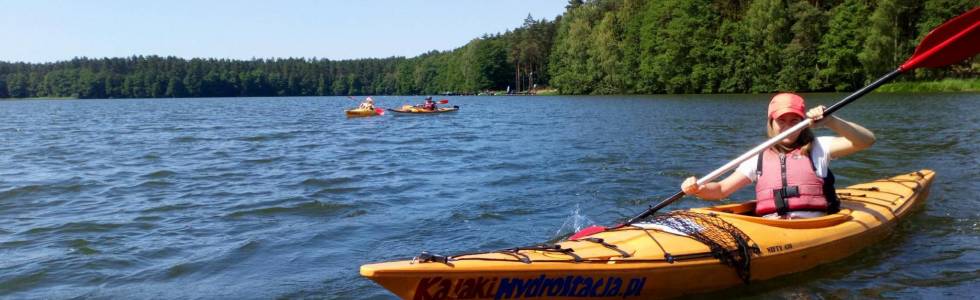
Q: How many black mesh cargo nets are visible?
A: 1